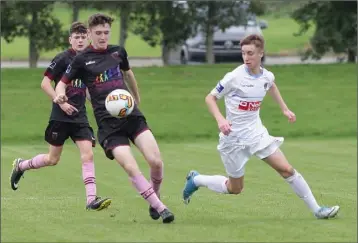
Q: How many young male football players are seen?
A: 3